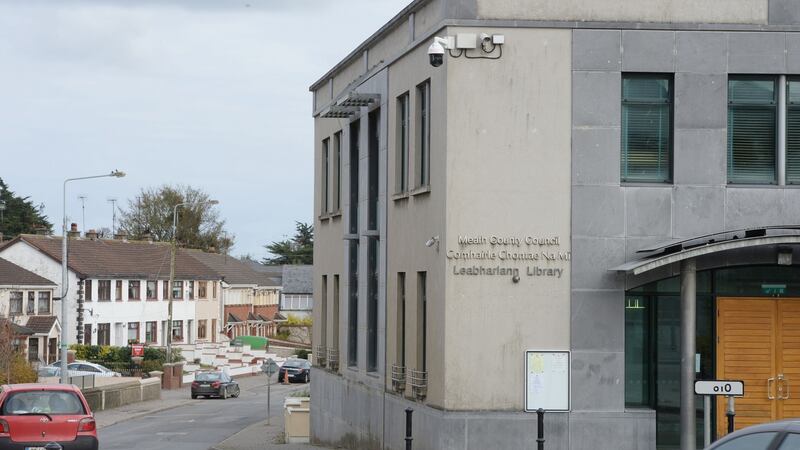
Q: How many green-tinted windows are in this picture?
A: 3